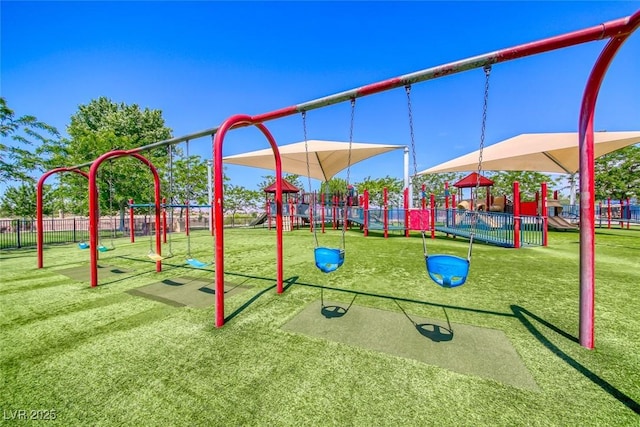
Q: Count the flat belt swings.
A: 4